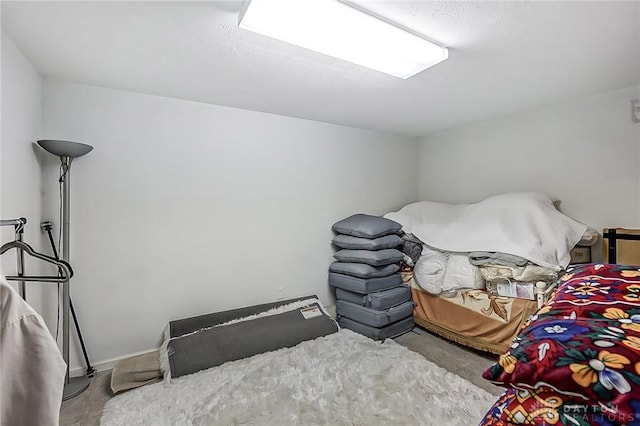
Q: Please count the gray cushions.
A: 8